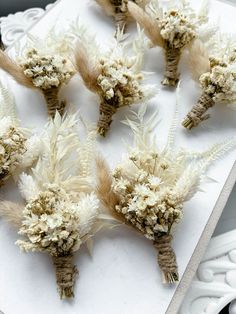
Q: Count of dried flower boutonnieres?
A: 8